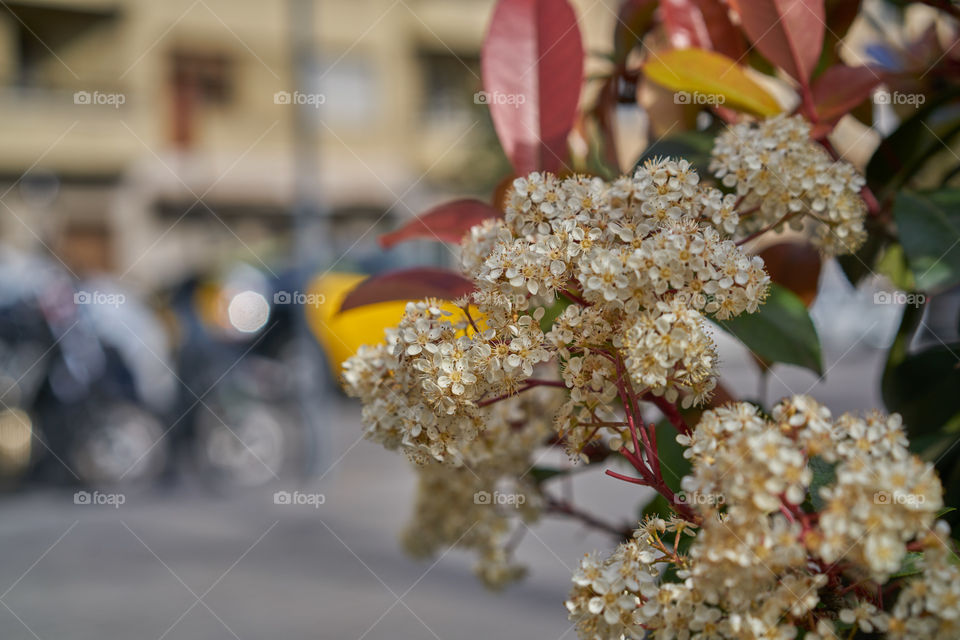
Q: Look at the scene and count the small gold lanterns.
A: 0